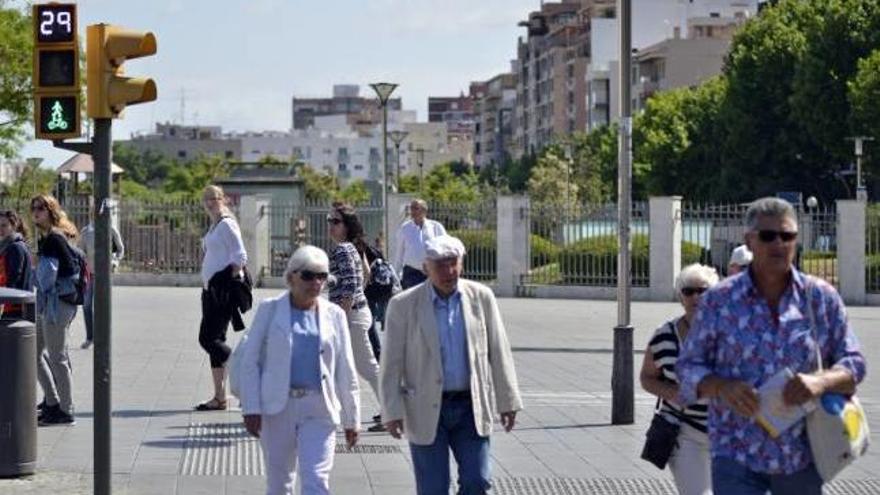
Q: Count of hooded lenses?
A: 2